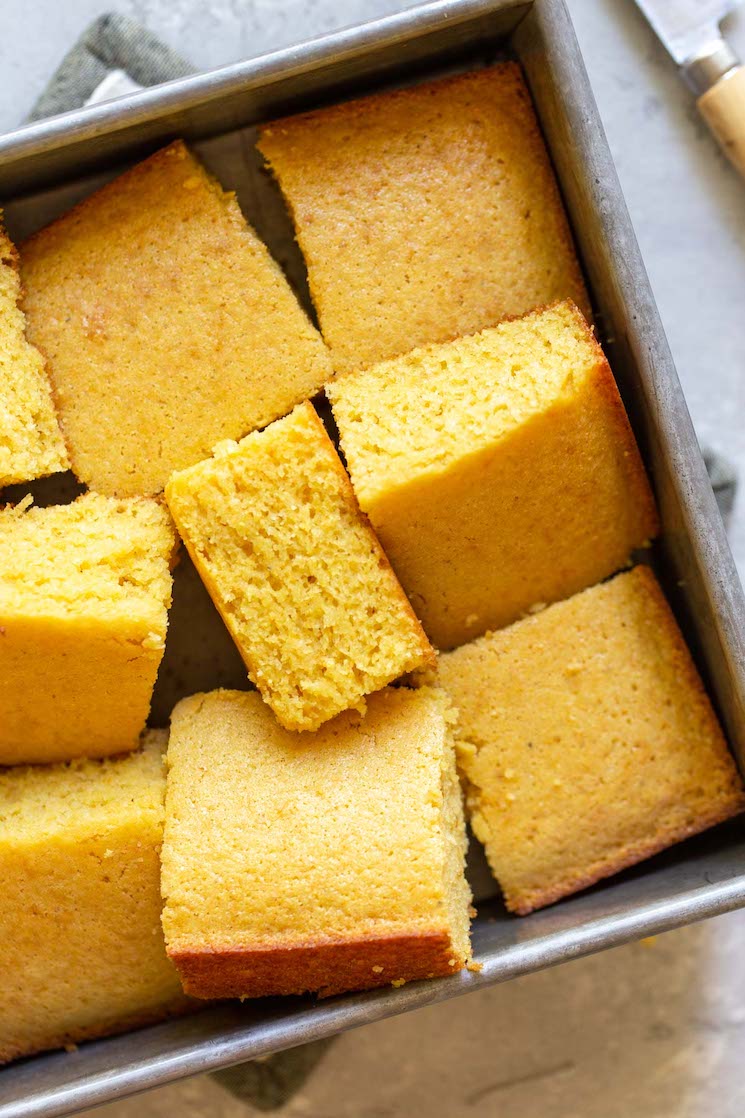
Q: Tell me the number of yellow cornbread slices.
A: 9